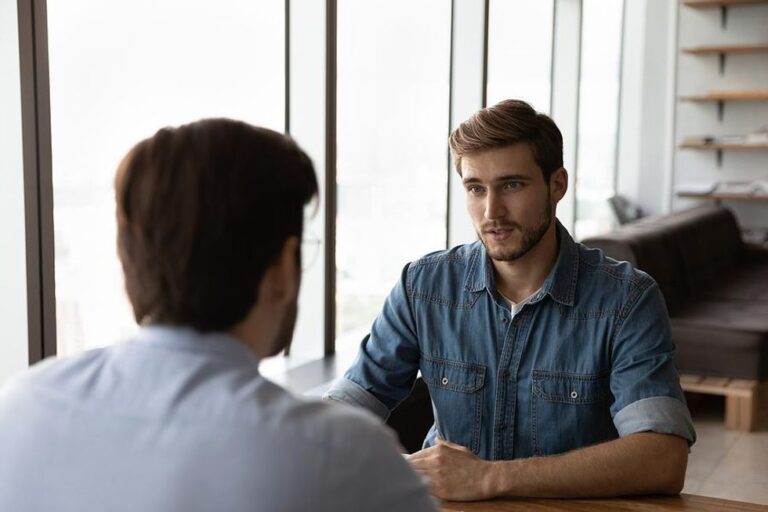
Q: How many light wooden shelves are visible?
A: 5